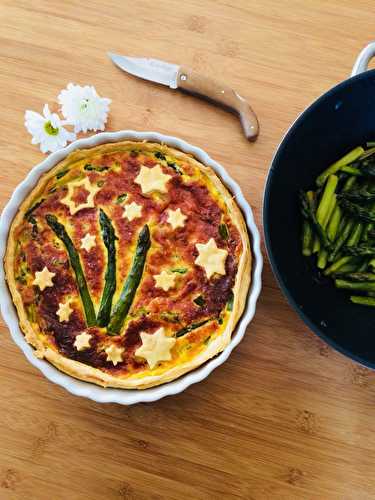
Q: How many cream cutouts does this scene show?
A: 12